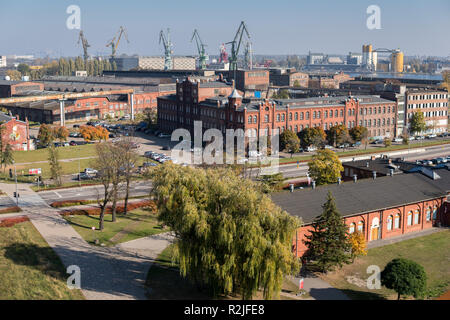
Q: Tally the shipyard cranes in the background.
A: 5